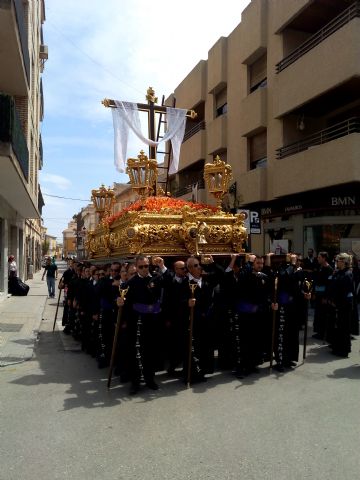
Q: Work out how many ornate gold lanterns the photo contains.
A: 3